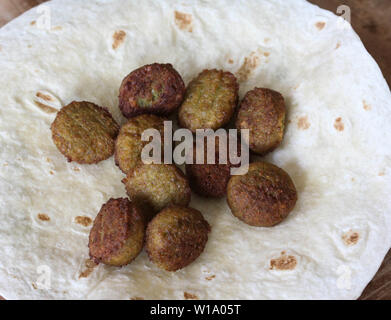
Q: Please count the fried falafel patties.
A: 10